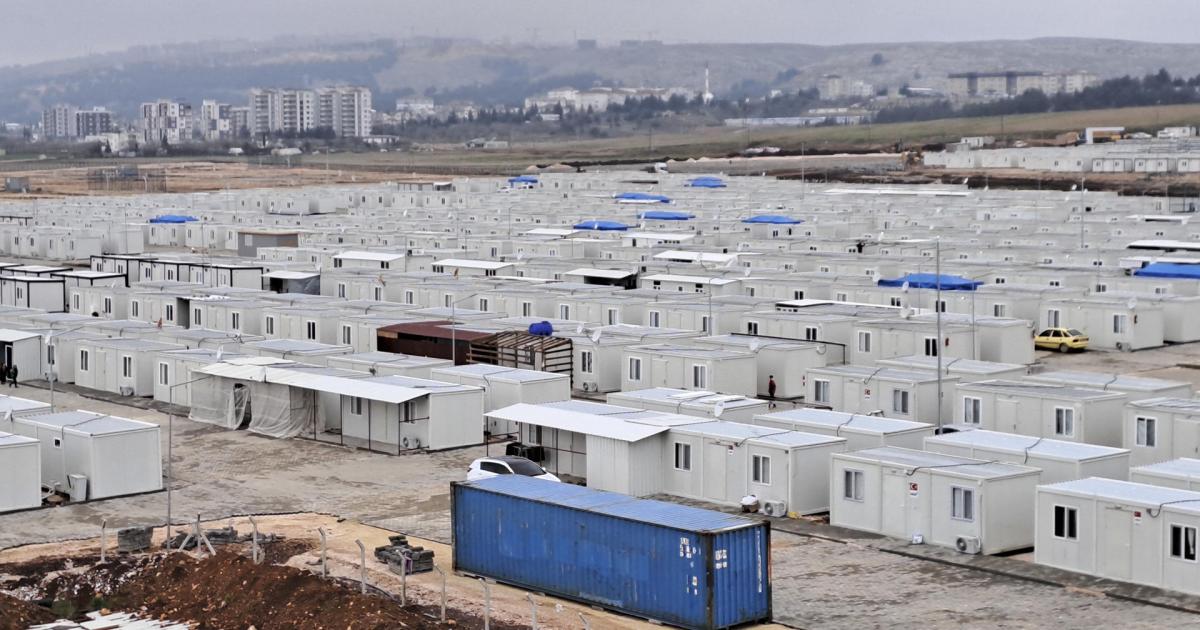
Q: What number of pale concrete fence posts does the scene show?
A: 10